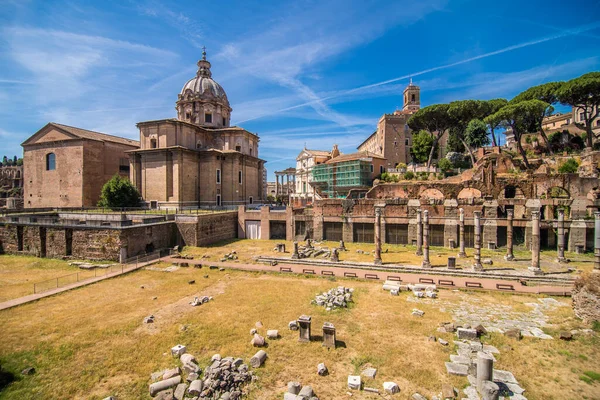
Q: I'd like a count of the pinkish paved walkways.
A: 2